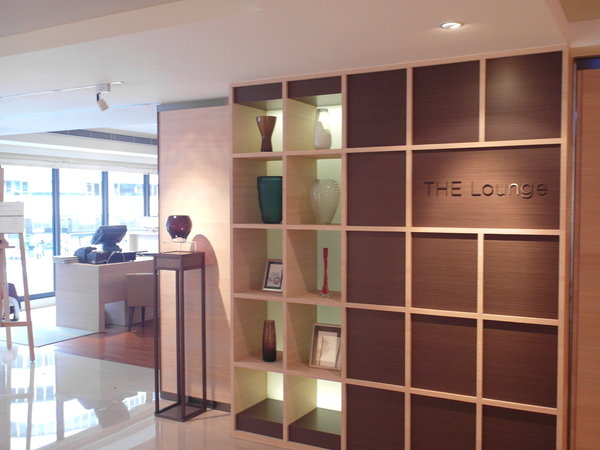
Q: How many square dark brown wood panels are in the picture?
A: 13